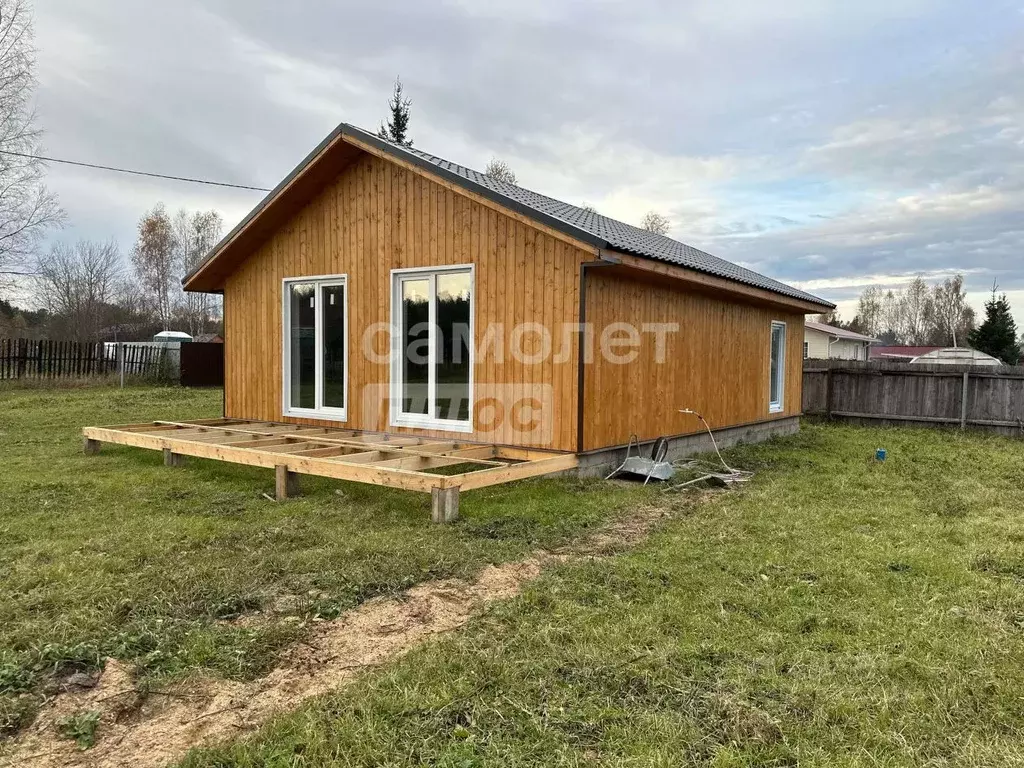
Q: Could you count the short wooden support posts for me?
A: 4